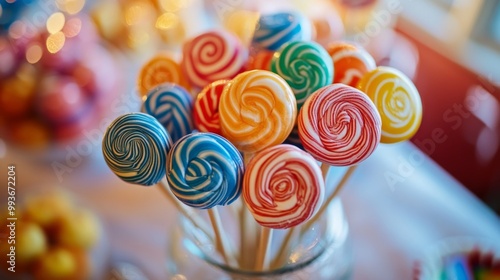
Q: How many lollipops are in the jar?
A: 13